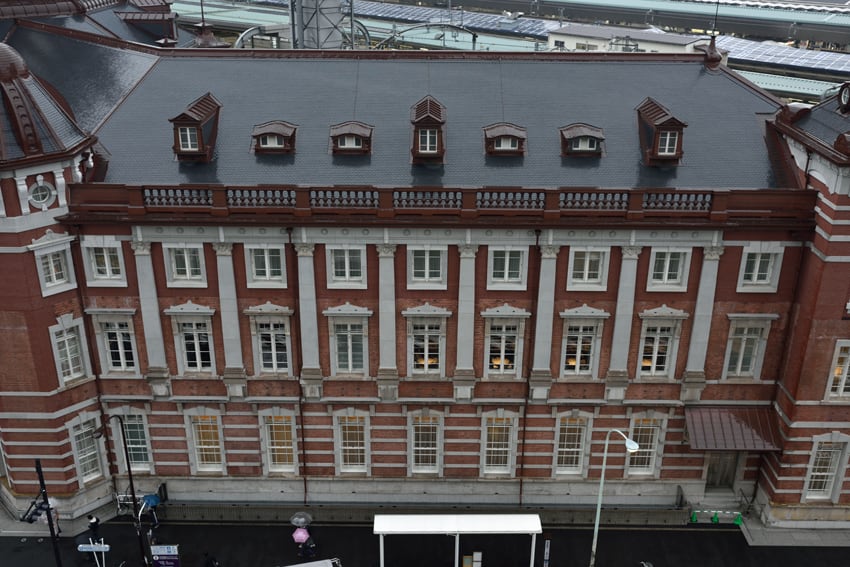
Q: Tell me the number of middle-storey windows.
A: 11